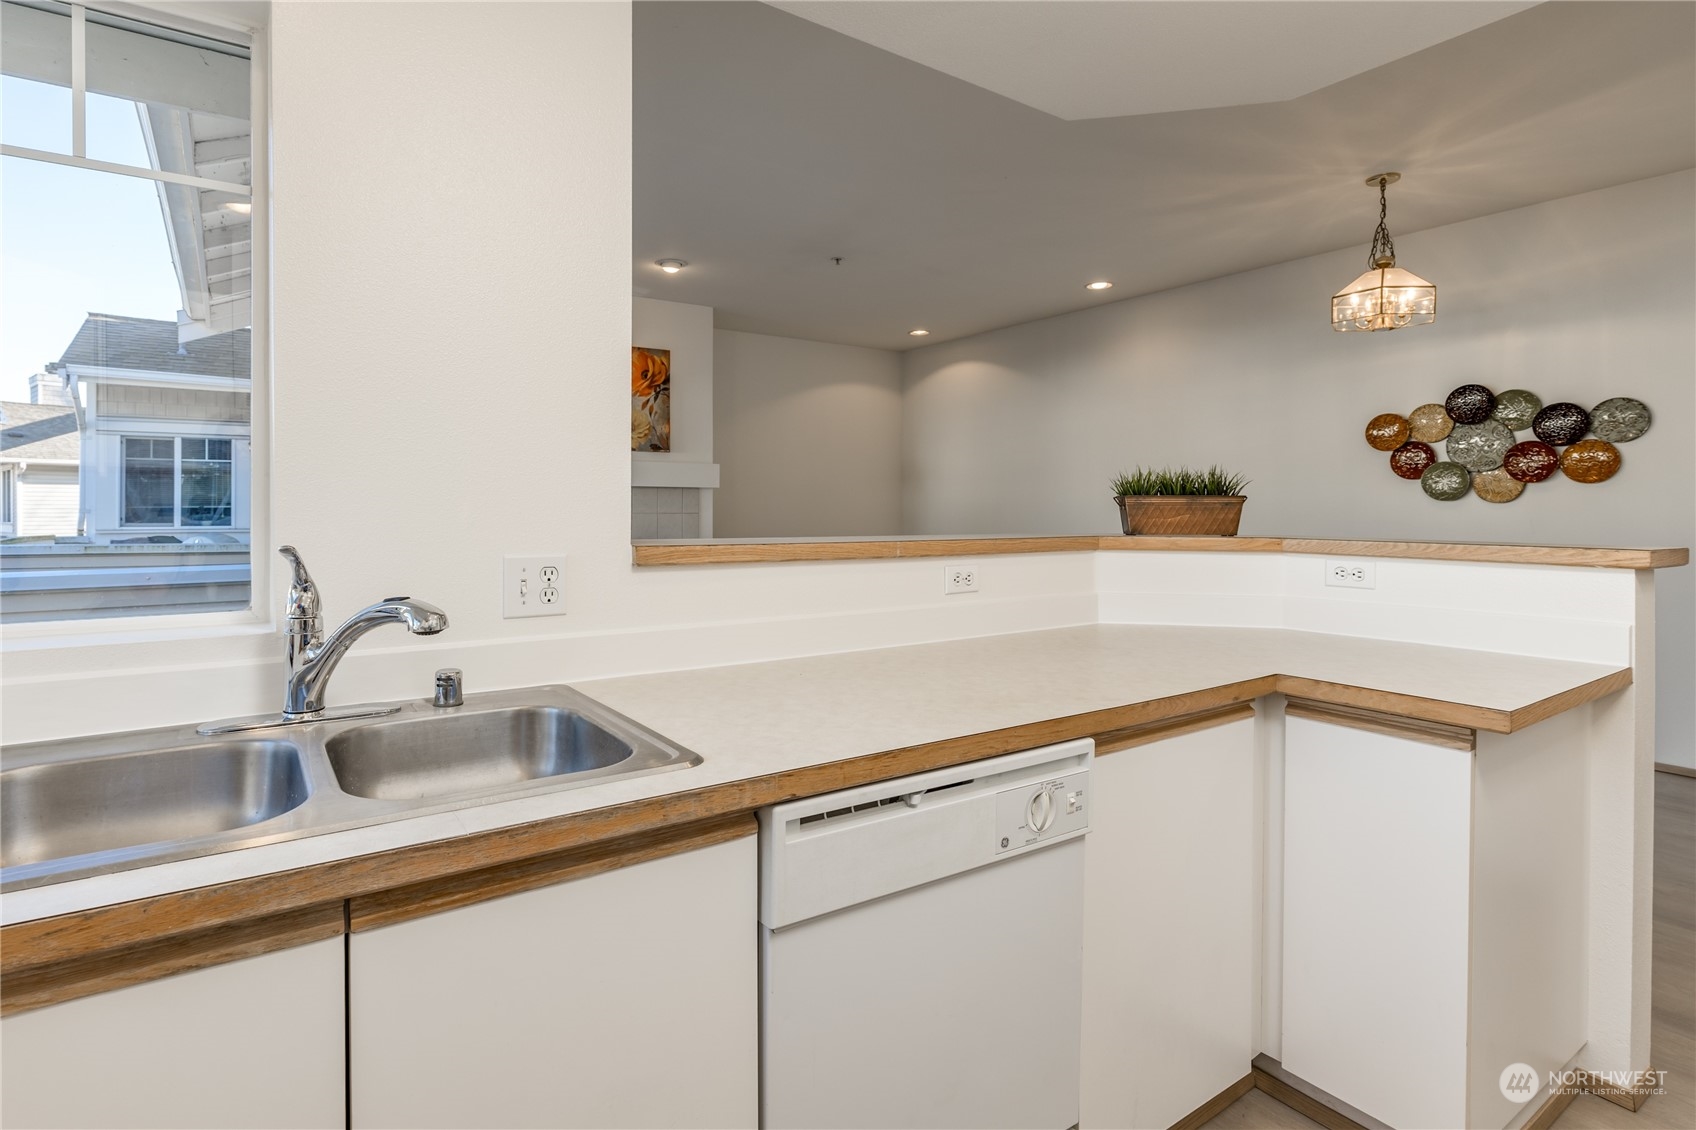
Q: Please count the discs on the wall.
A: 12